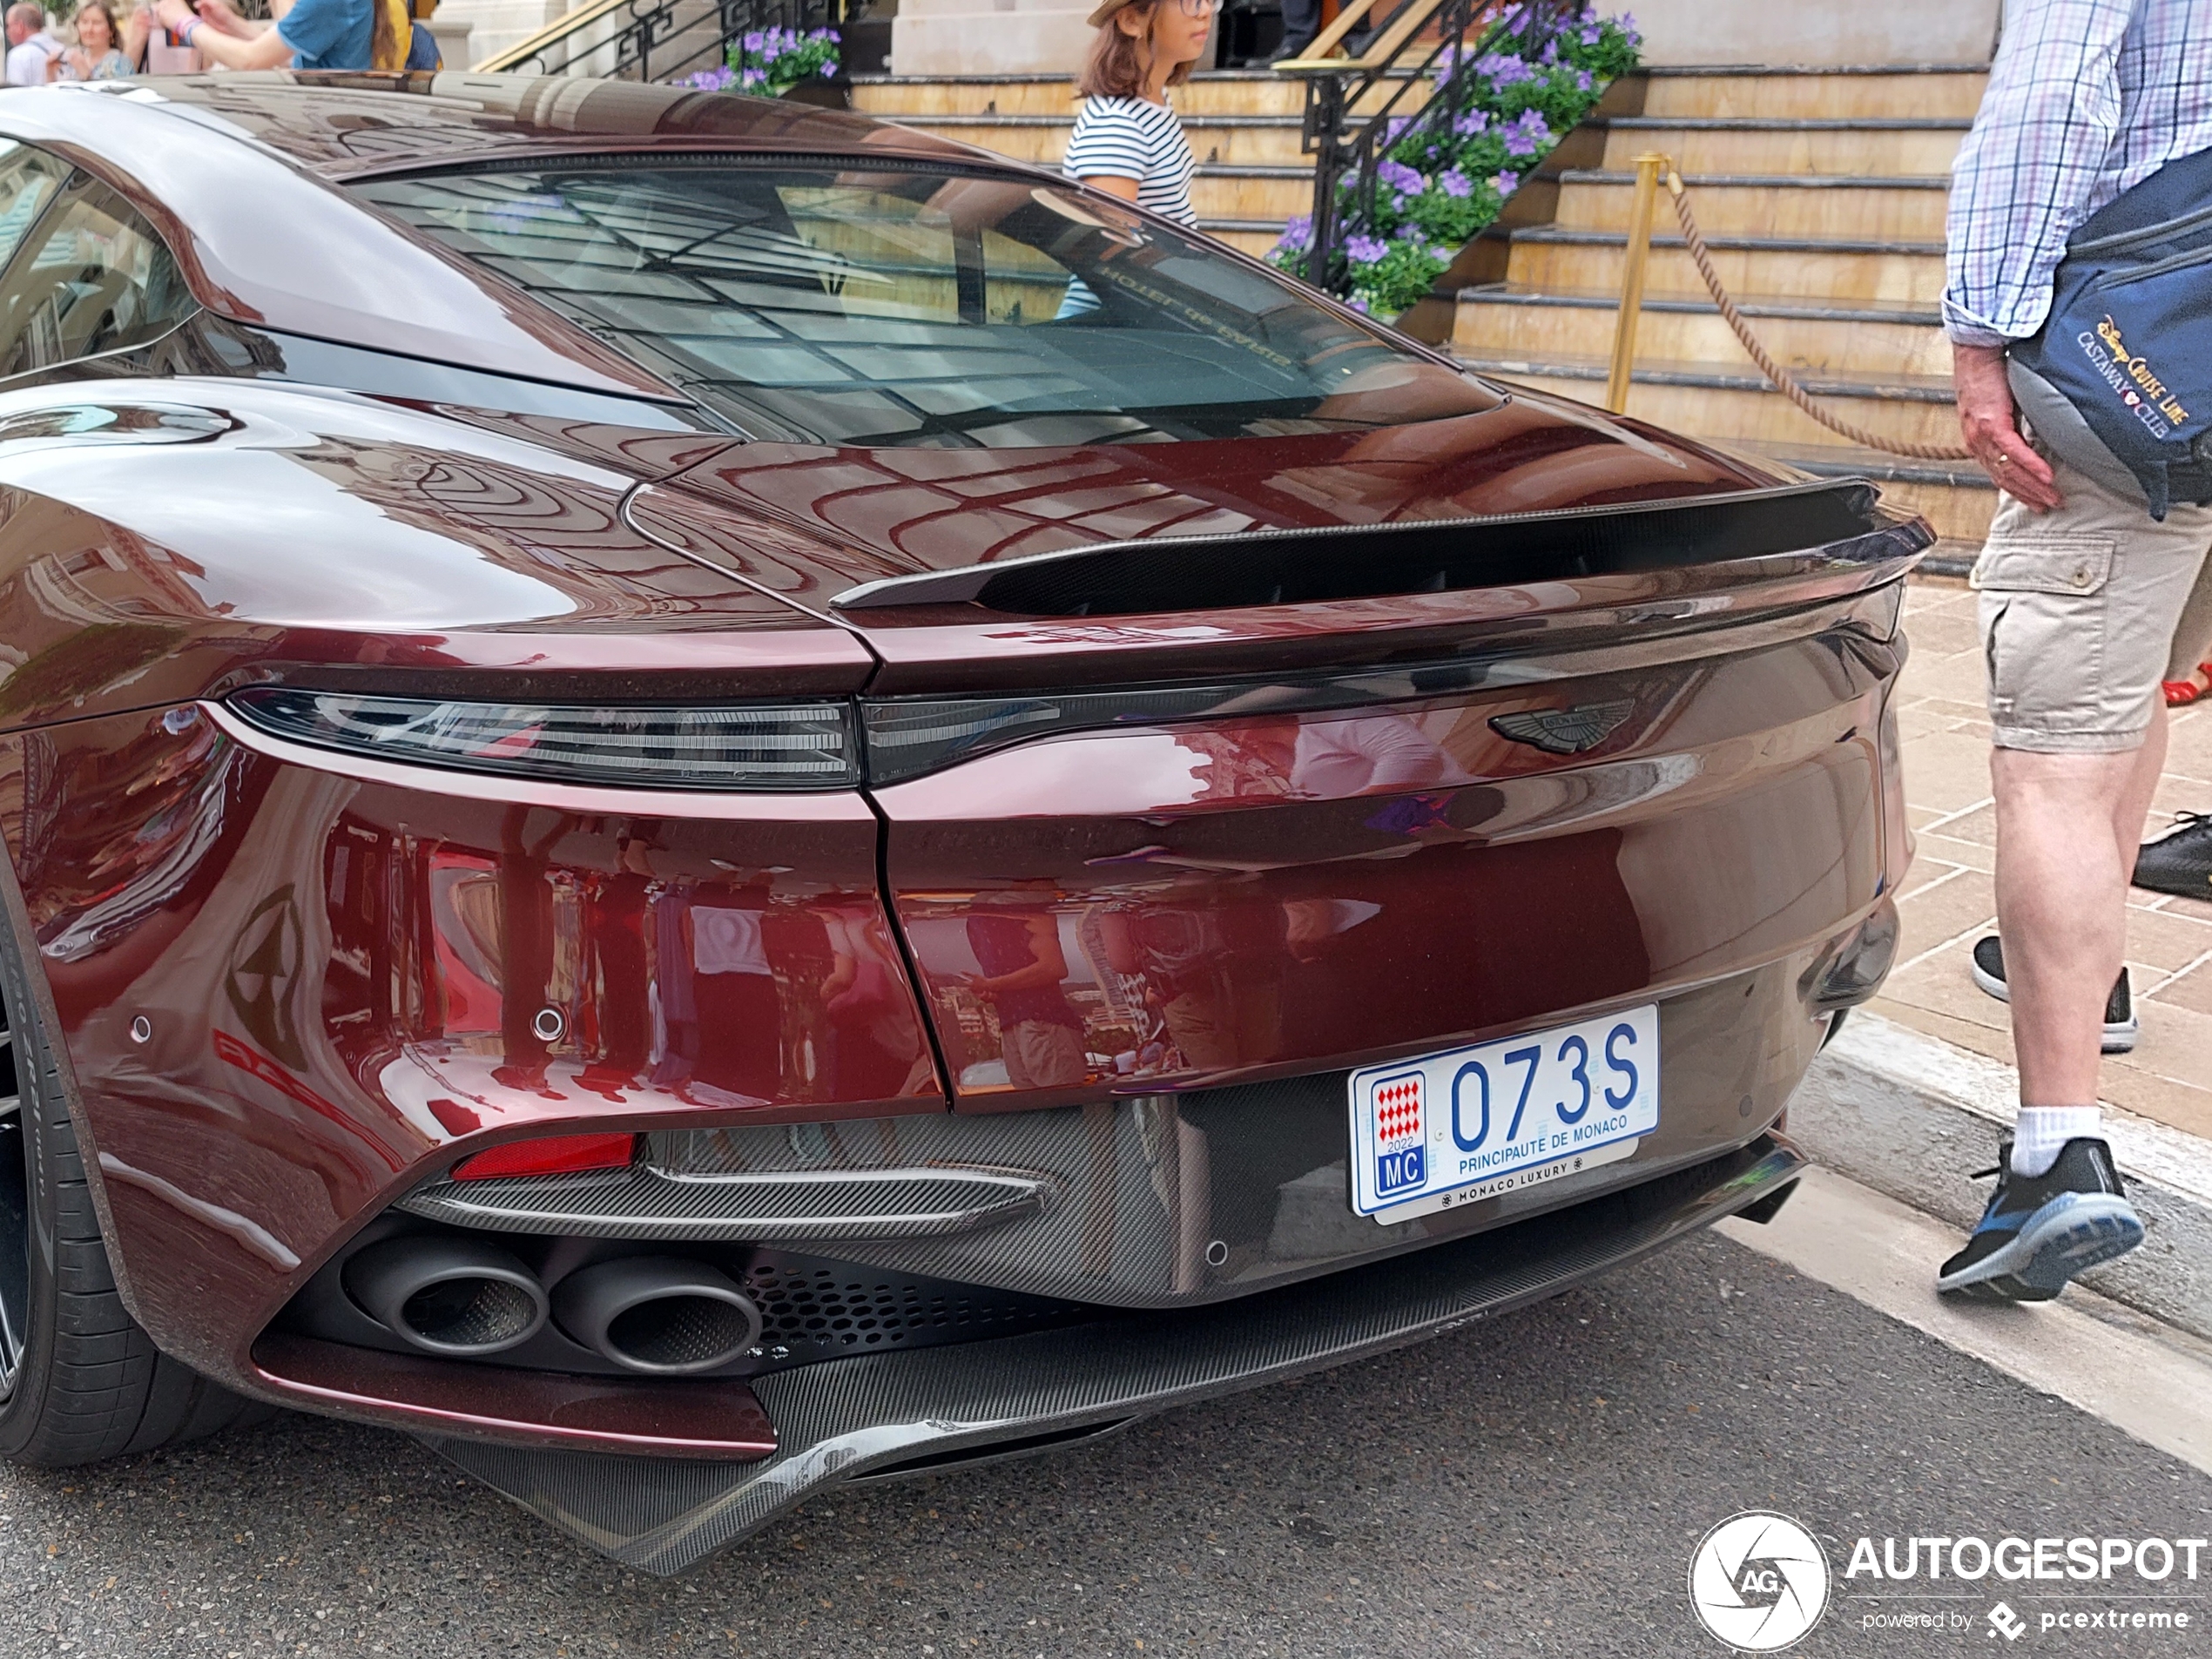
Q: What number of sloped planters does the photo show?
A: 2